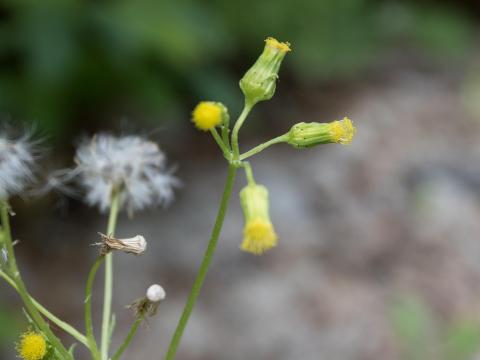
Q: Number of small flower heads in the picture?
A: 5